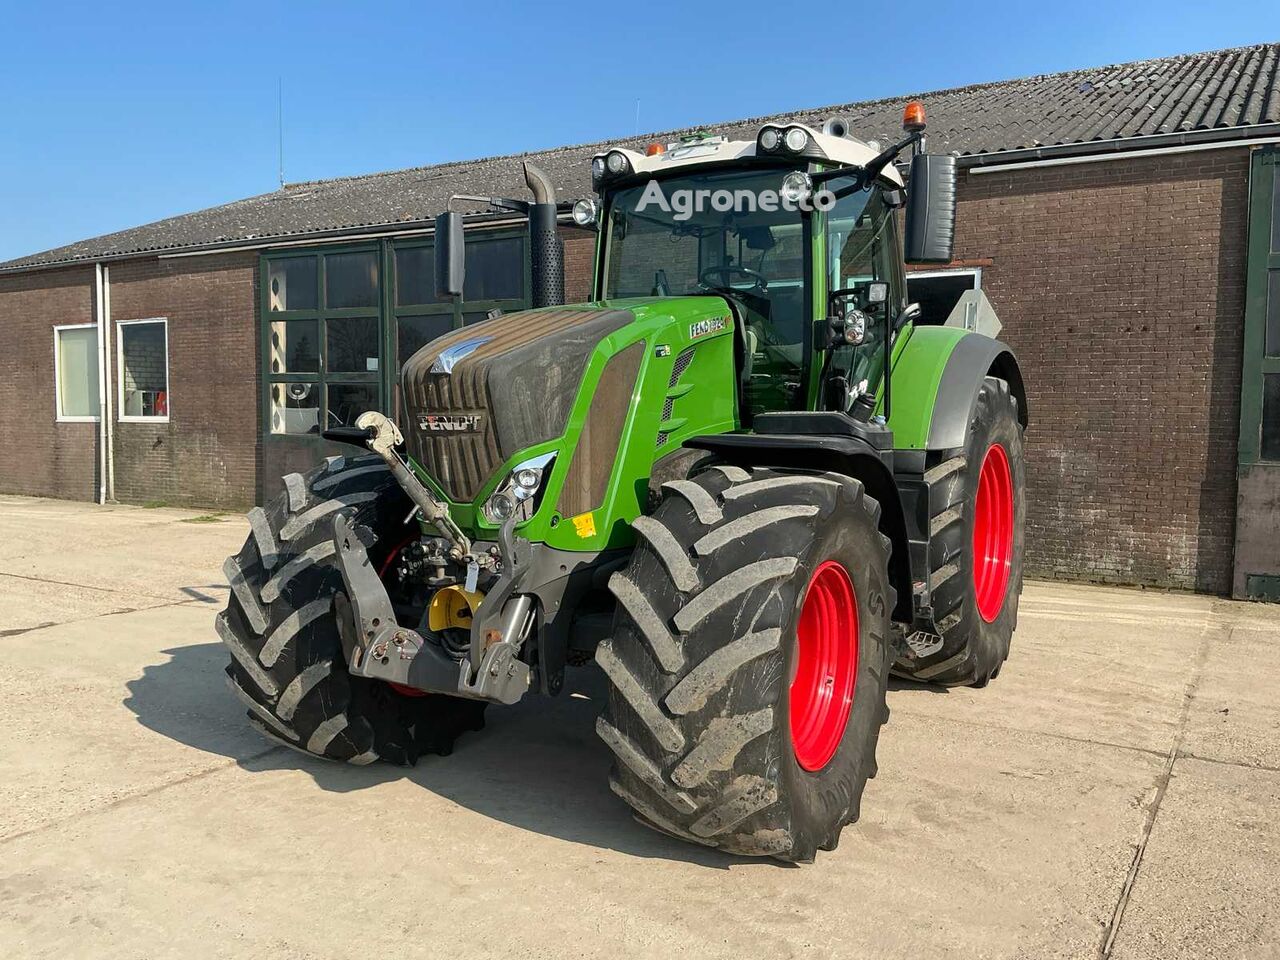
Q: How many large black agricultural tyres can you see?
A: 3